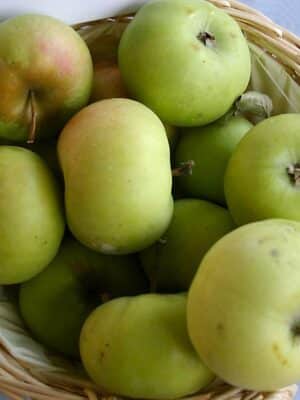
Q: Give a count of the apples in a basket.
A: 11